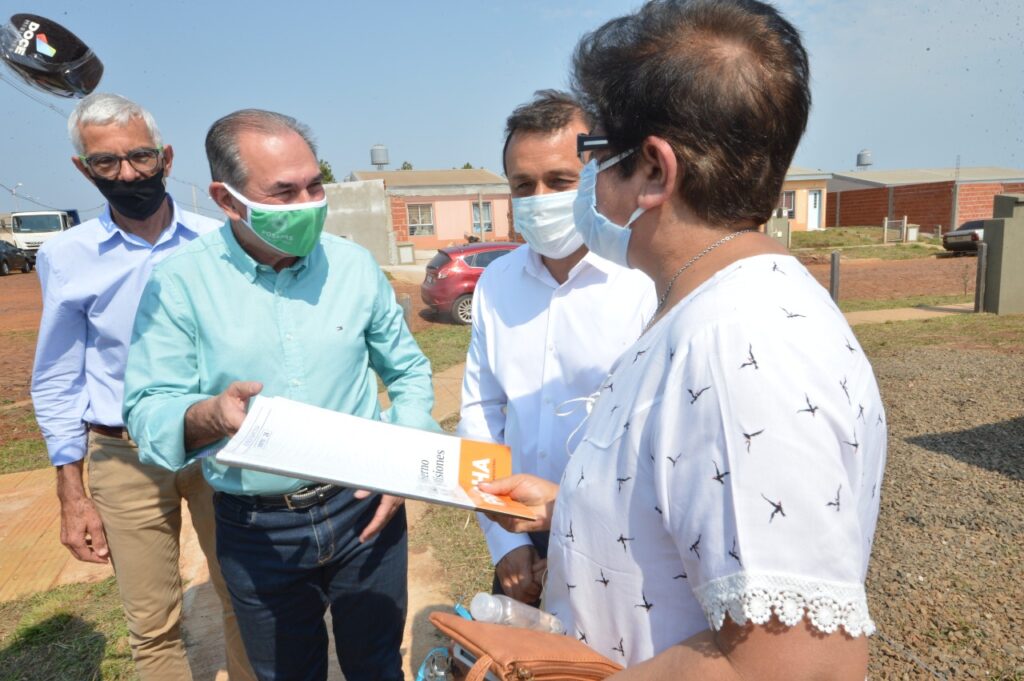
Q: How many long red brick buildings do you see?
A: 1